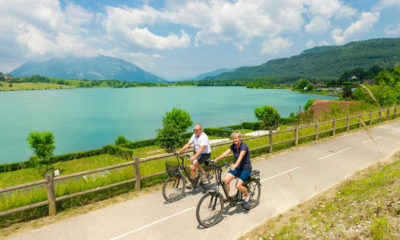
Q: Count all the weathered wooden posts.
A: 12